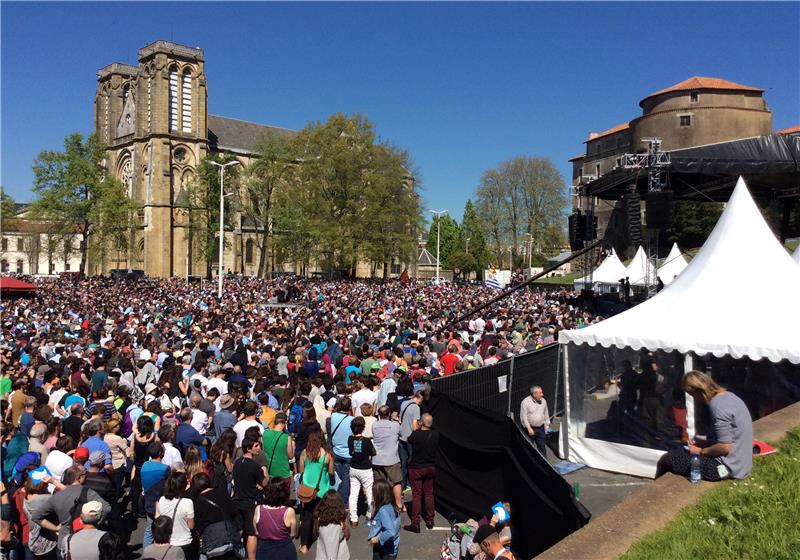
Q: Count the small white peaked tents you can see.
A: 3